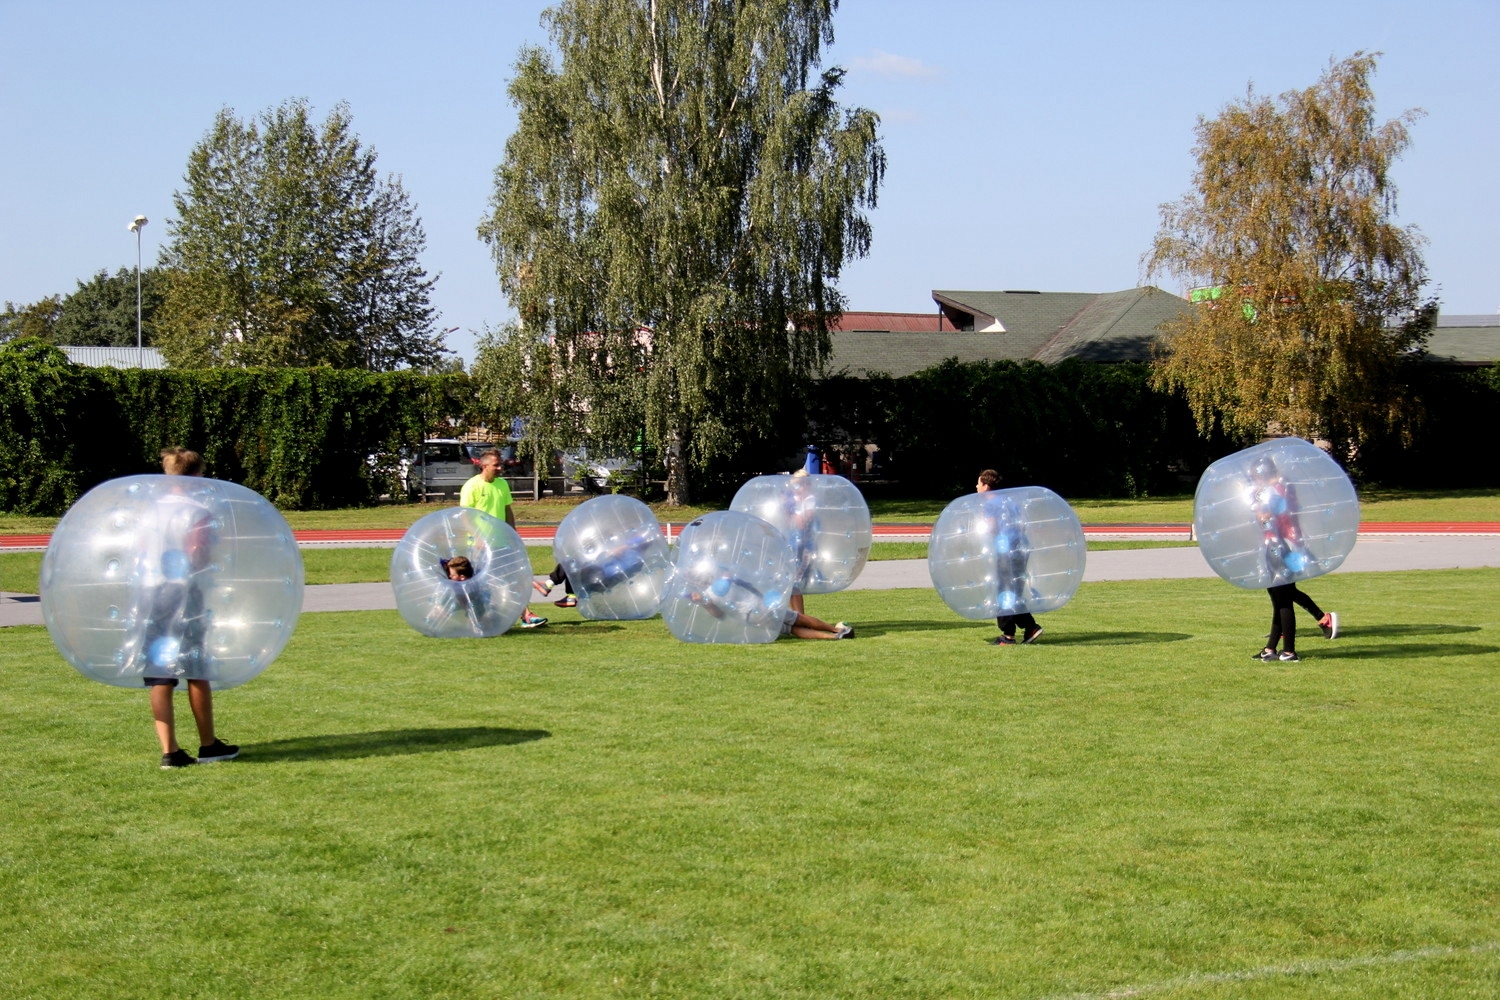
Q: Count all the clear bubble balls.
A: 7